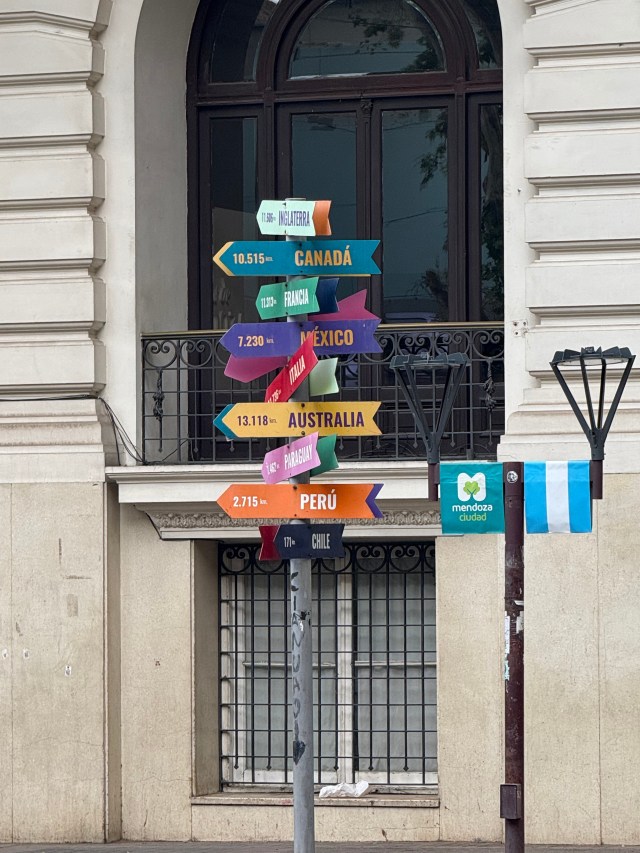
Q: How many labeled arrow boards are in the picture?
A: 9